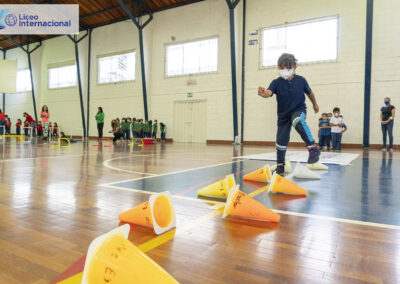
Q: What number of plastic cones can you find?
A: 9